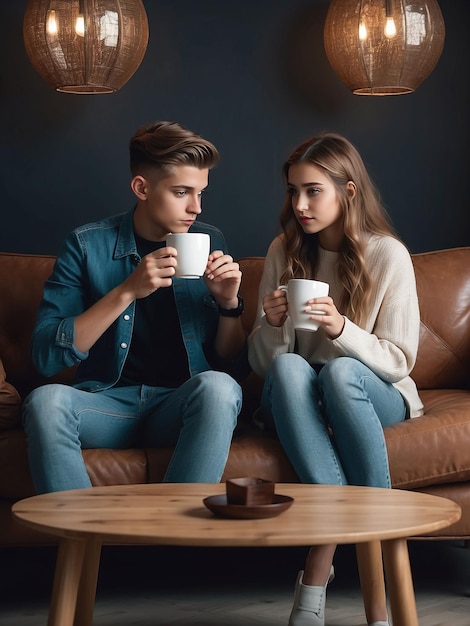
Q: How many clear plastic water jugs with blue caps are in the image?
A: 0